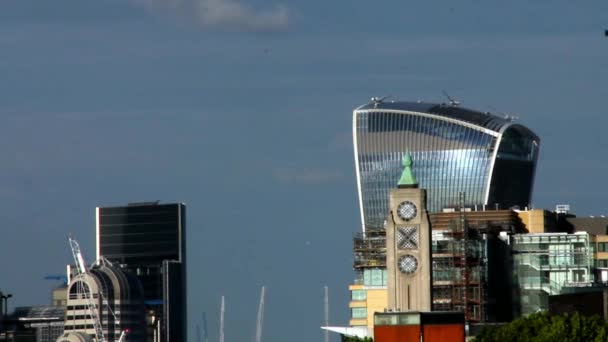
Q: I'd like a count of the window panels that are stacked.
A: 3